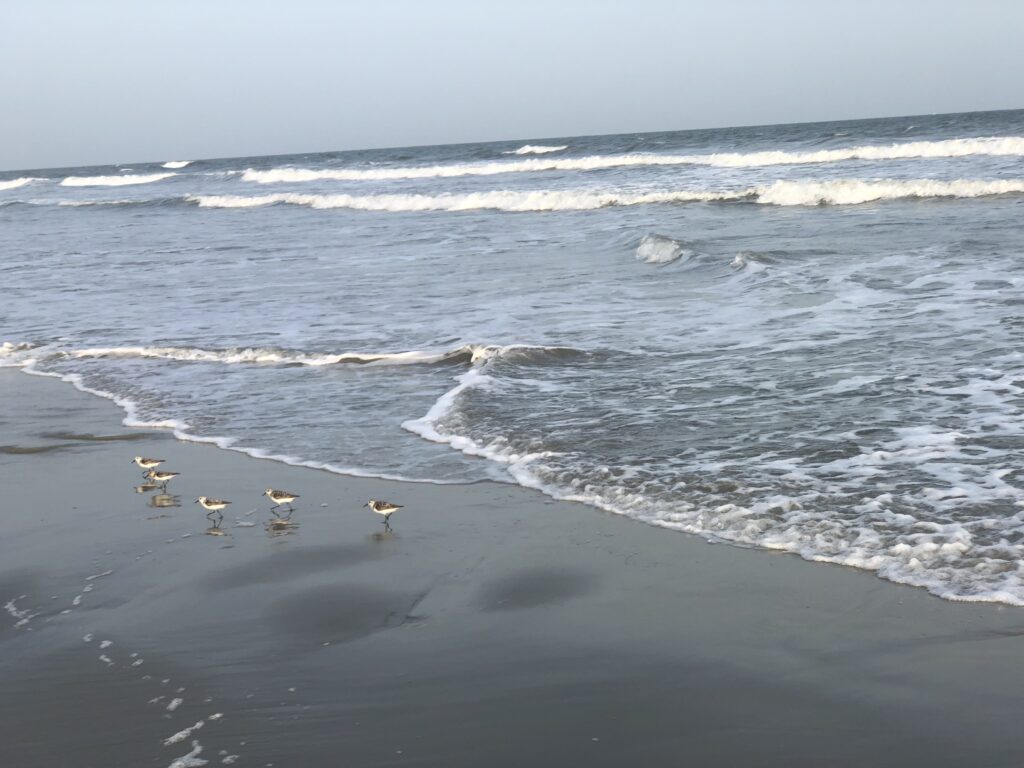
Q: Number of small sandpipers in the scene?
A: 5